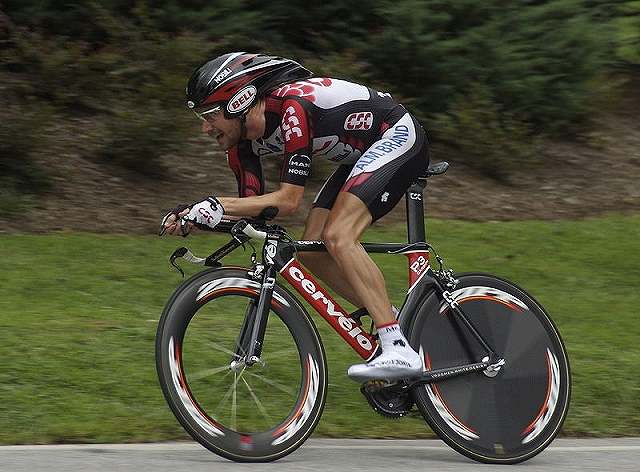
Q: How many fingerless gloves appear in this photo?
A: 2